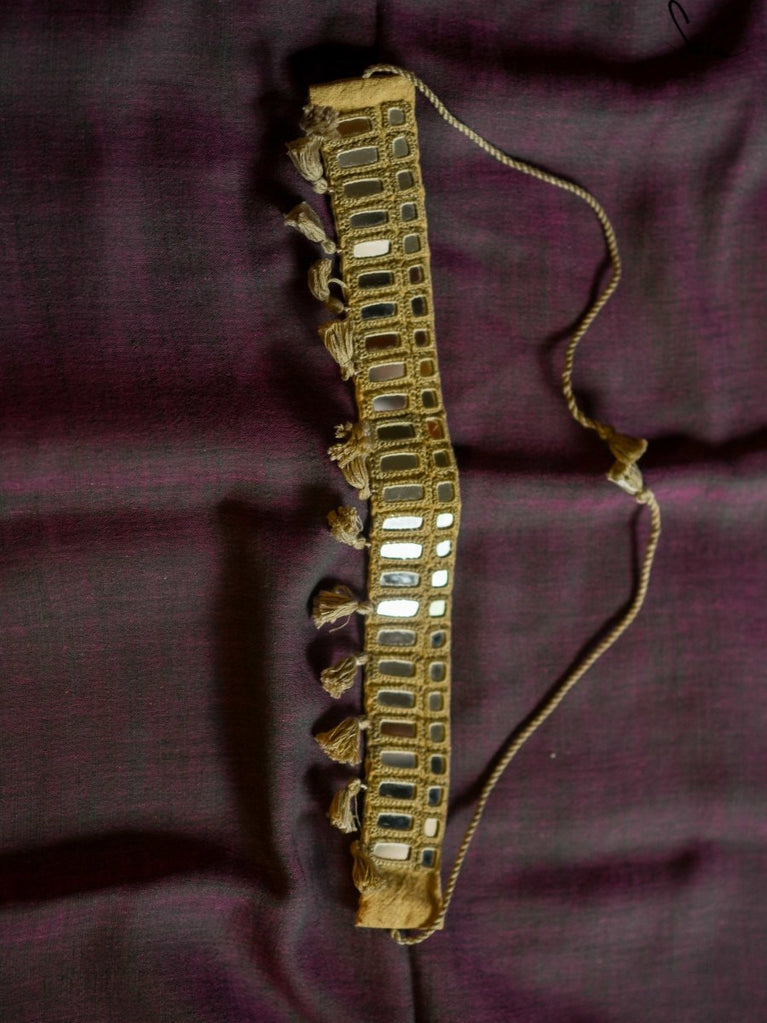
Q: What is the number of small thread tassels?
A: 15